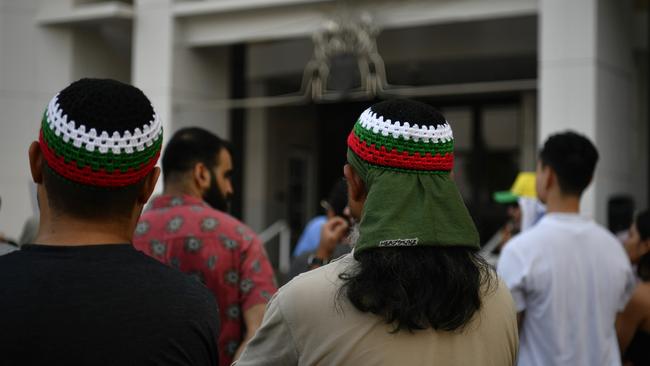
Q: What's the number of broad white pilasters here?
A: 2